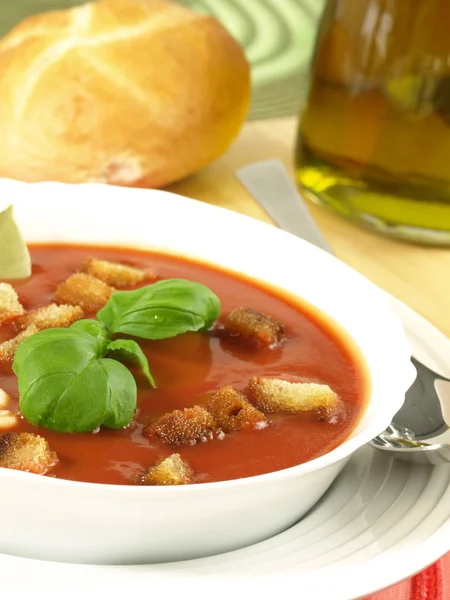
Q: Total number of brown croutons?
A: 11